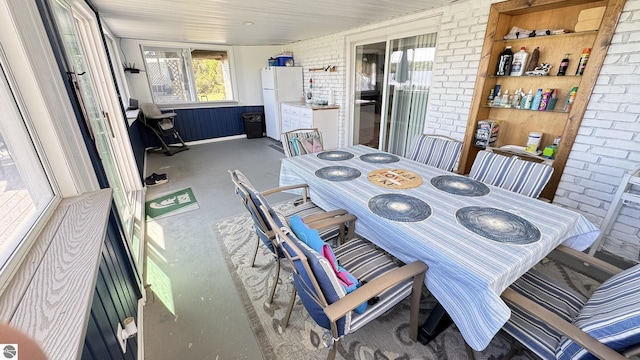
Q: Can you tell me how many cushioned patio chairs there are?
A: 6